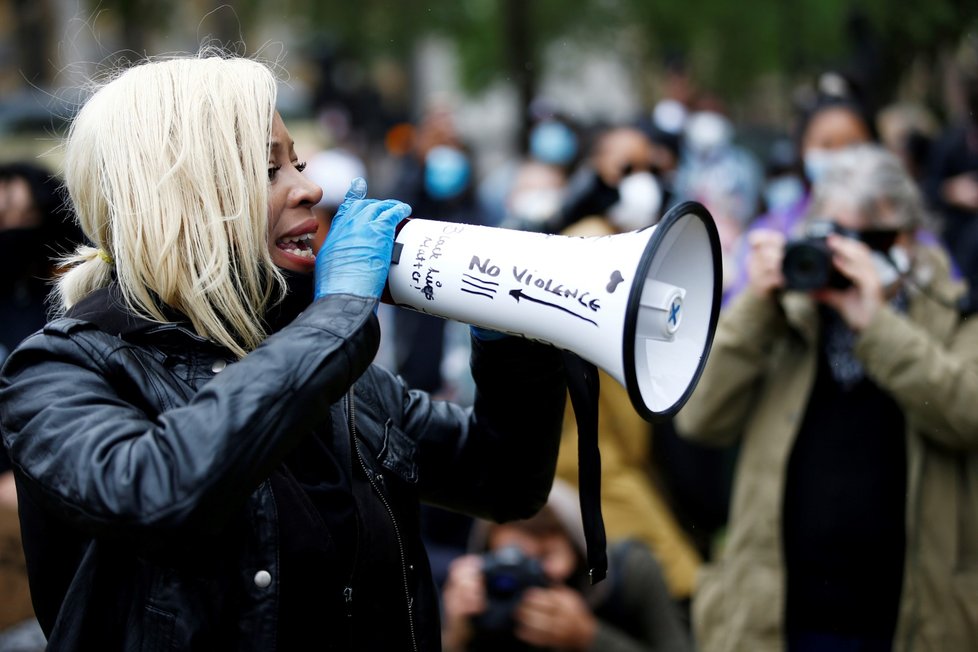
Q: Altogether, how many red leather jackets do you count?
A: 0